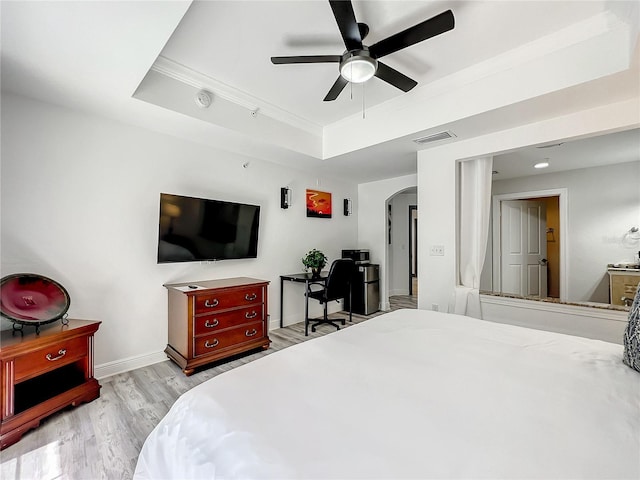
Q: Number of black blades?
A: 5